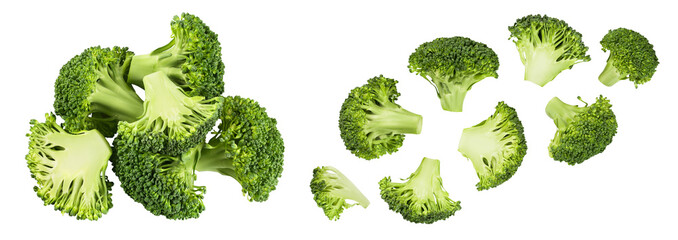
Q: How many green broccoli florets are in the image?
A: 14